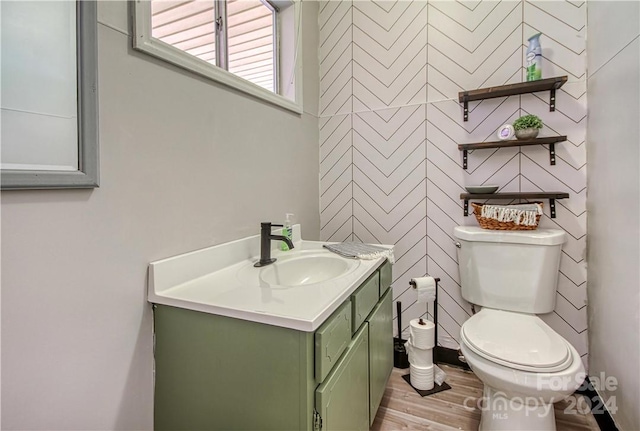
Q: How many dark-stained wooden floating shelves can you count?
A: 3